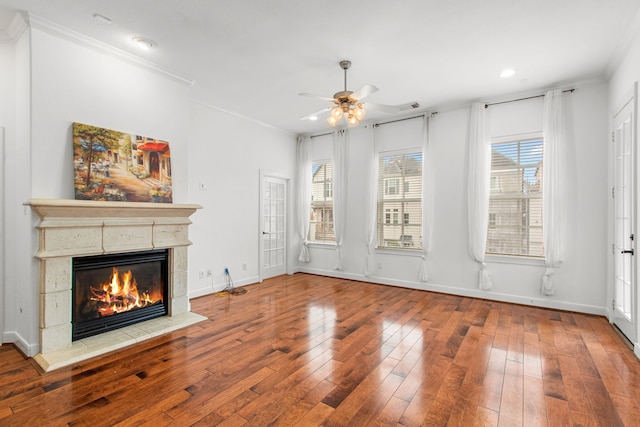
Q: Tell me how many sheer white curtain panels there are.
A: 6